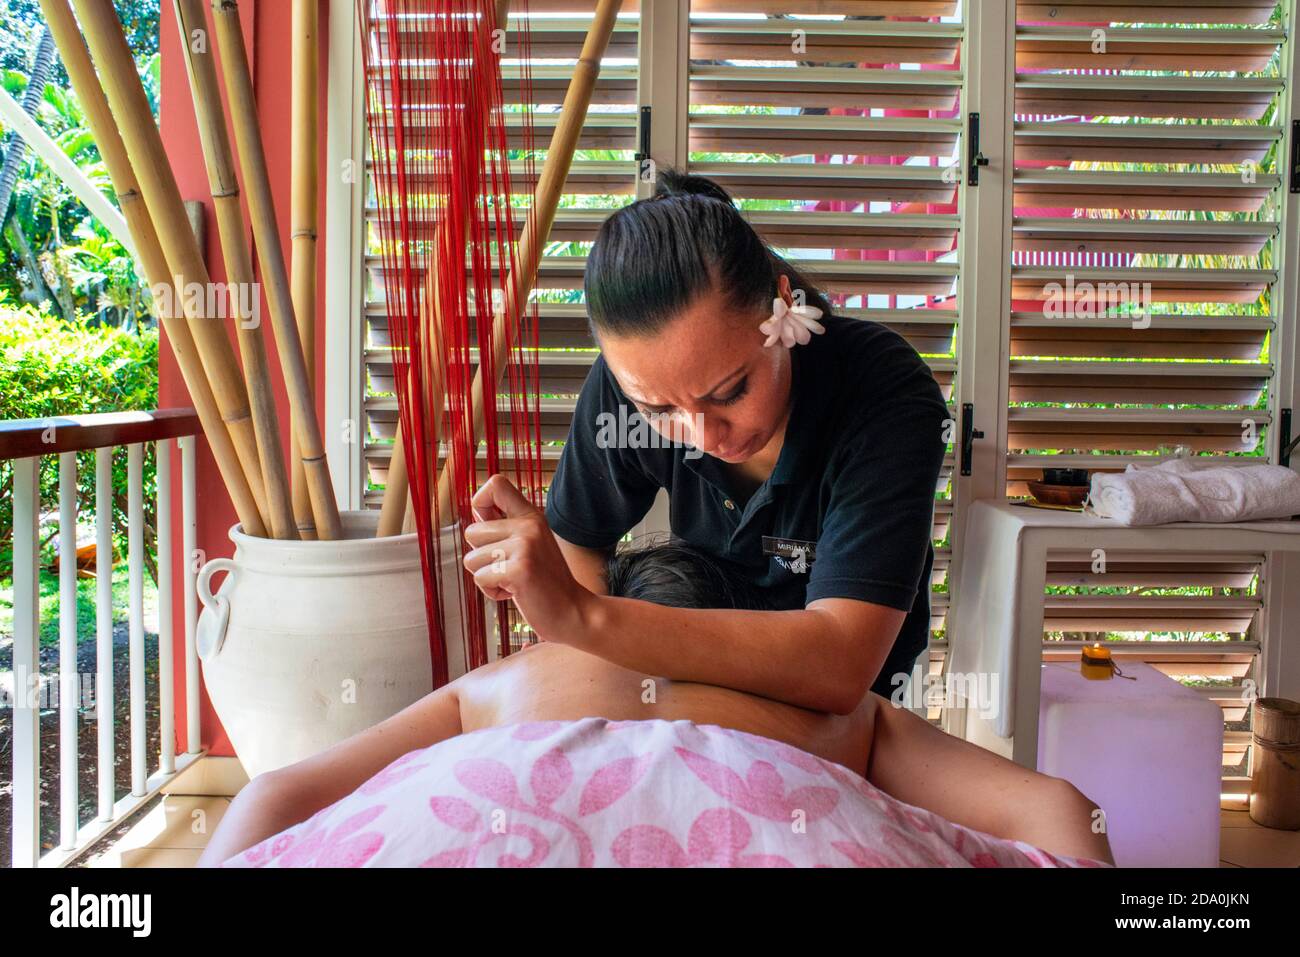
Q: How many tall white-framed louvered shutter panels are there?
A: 3